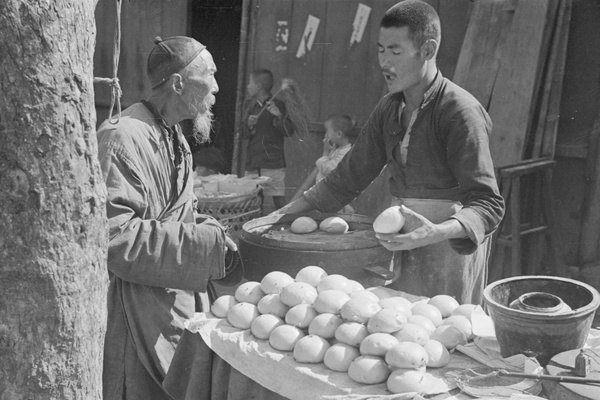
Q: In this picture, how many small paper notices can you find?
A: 3